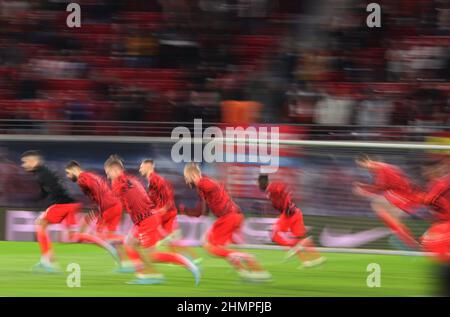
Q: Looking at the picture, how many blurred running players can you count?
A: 8